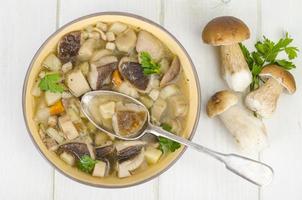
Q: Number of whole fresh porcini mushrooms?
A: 3